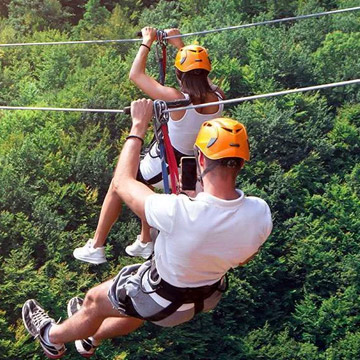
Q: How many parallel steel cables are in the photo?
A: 2